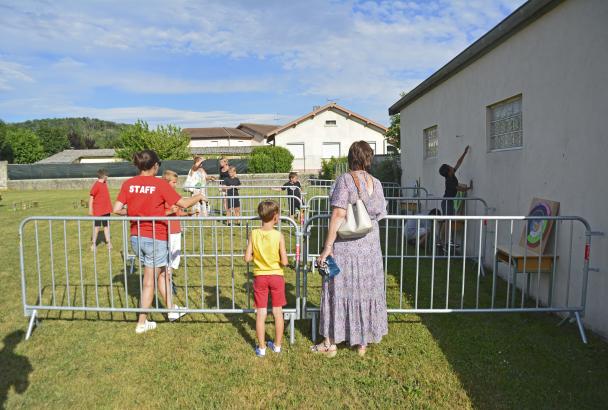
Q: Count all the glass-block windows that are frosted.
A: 2